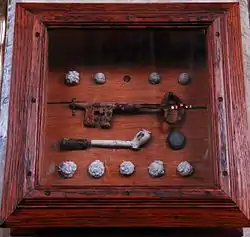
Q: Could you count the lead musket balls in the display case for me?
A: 9